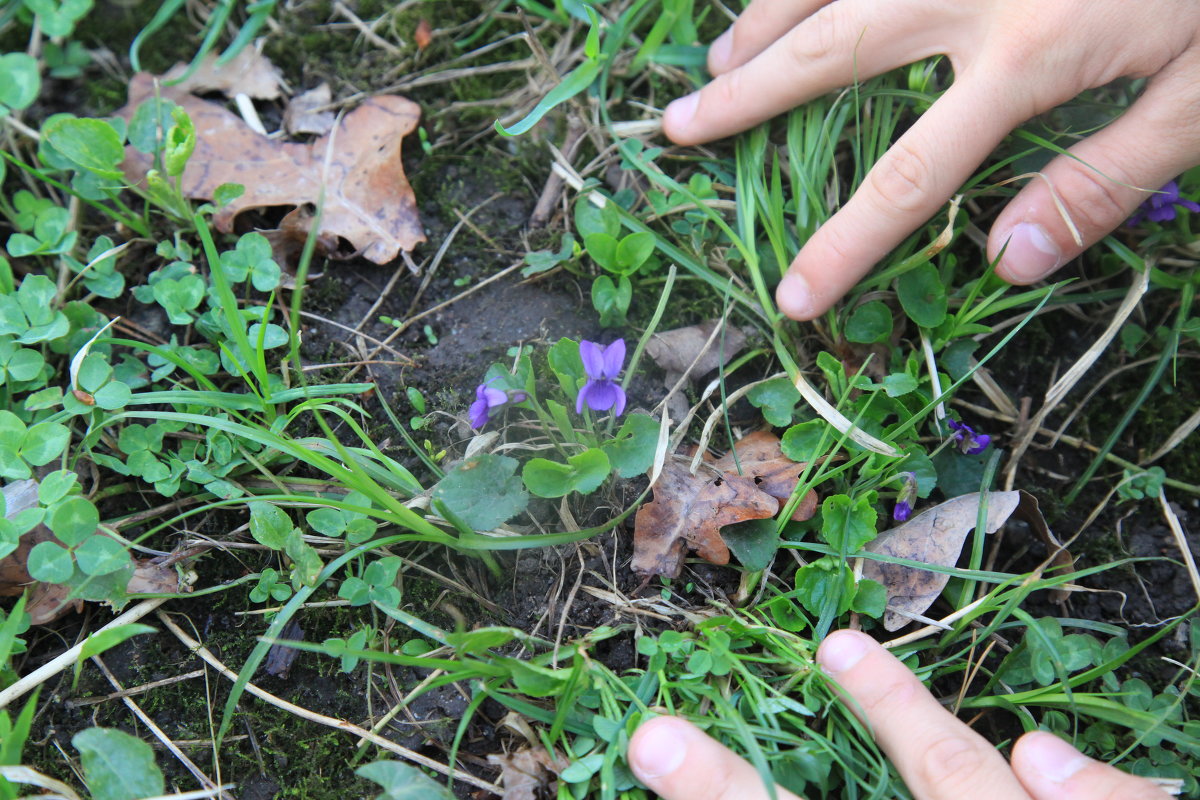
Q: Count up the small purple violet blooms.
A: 5